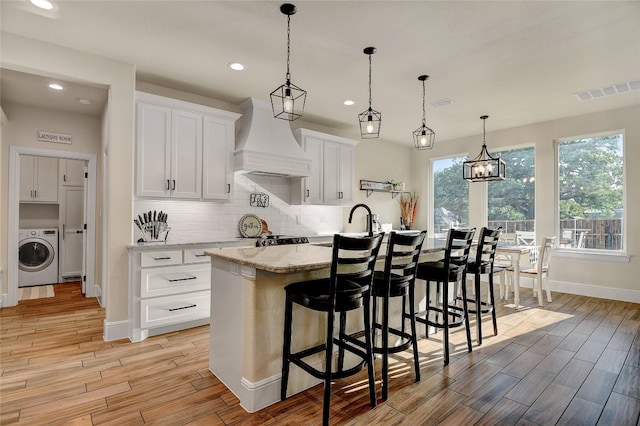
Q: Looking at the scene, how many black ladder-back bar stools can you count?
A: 4